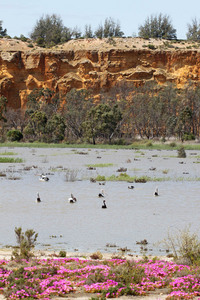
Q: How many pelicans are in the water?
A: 6